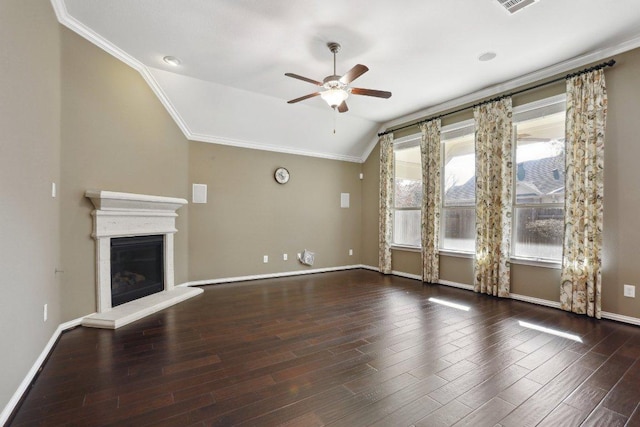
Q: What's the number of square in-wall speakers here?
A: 2